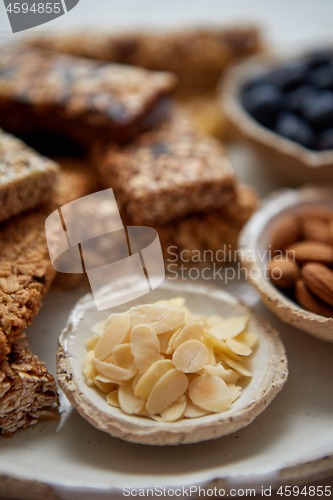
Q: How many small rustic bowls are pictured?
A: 3